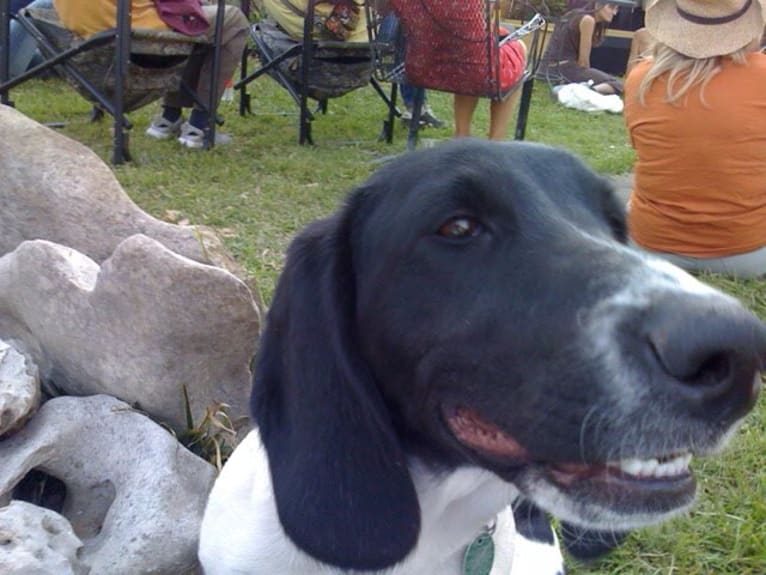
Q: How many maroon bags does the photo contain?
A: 1